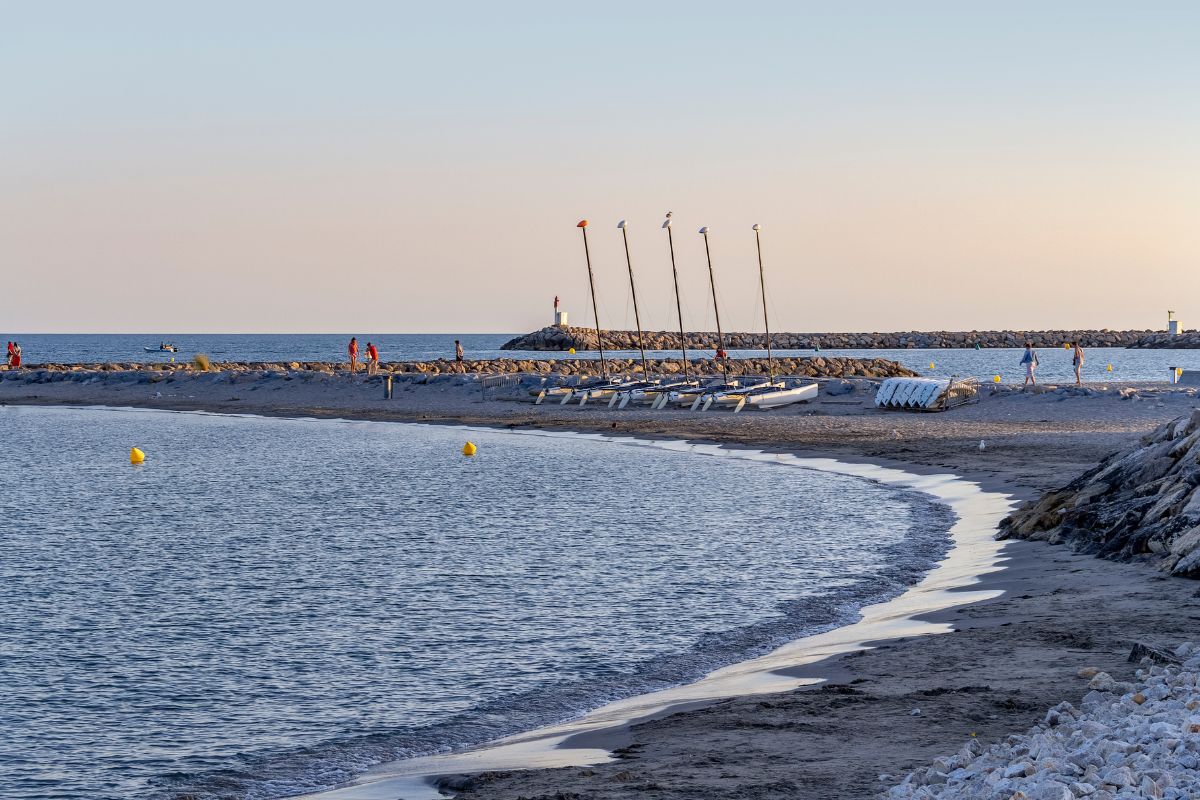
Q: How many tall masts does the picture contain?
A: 5